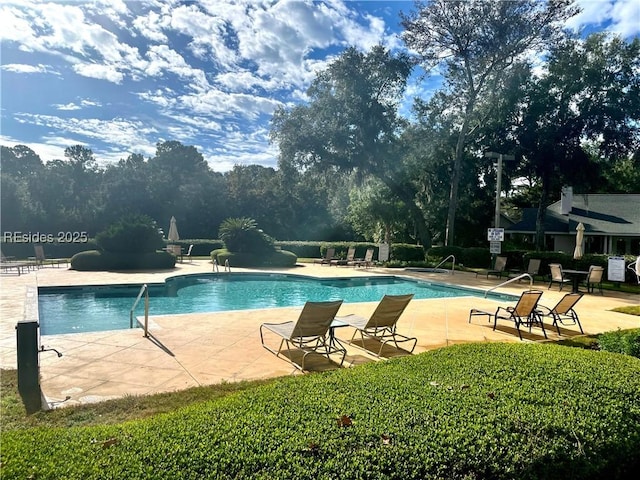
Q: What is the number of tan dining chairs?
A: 2